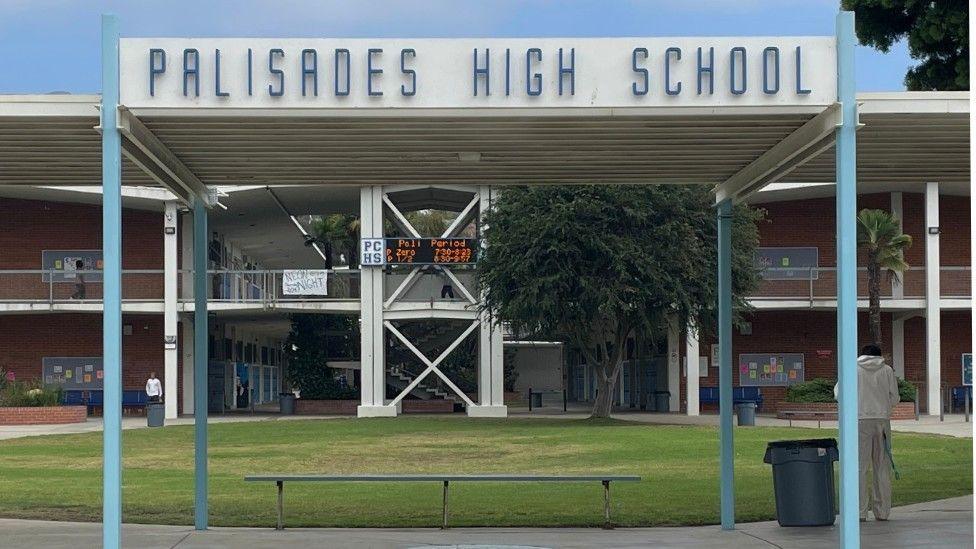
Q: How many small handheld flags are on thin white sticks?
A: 0